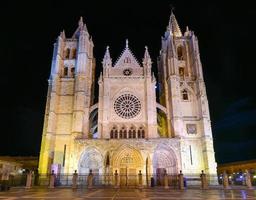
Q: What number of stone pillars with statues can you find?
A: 11